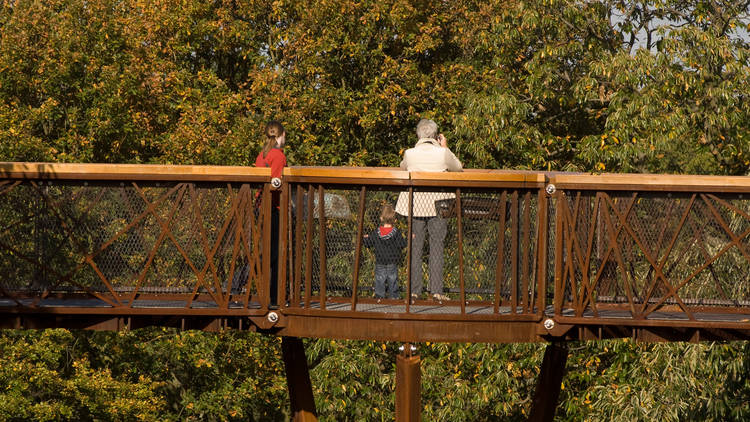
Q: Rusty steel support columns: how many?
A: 3